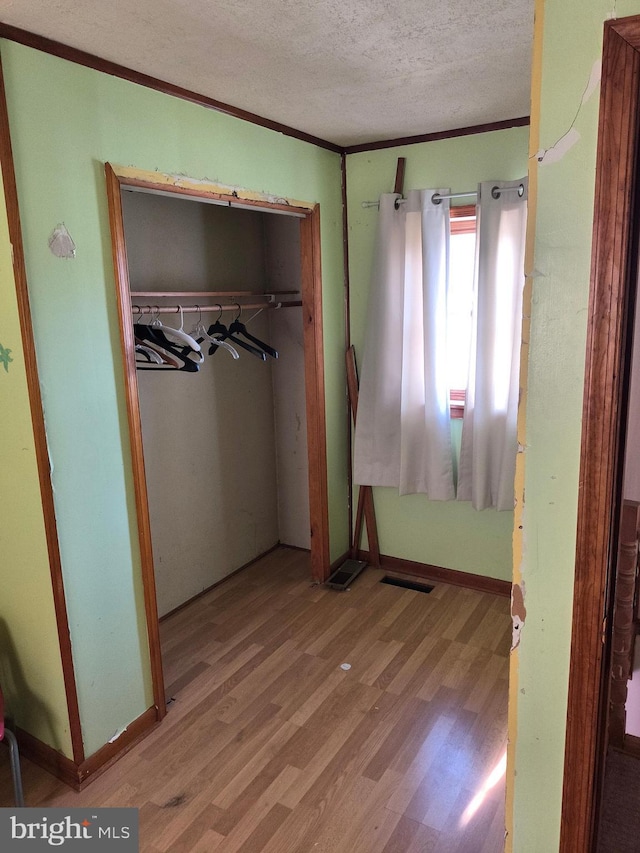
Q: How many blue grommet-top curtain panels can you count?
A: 0